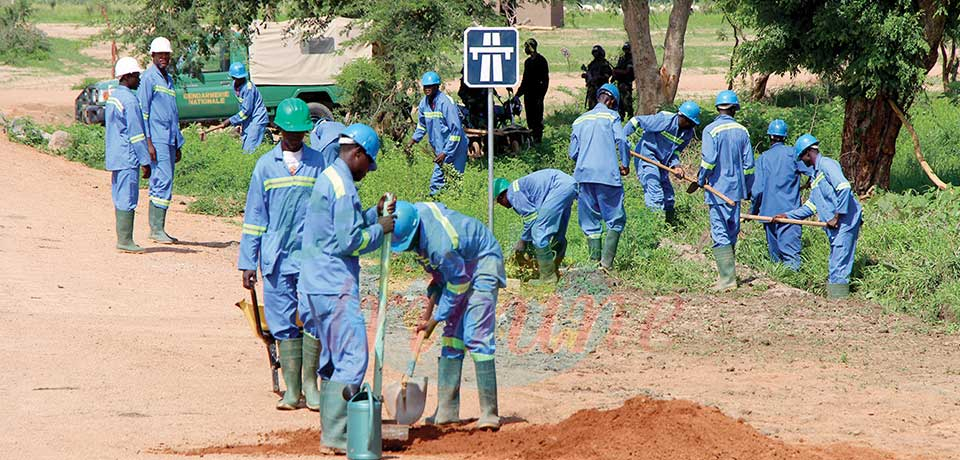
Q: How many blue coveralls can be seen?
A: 14